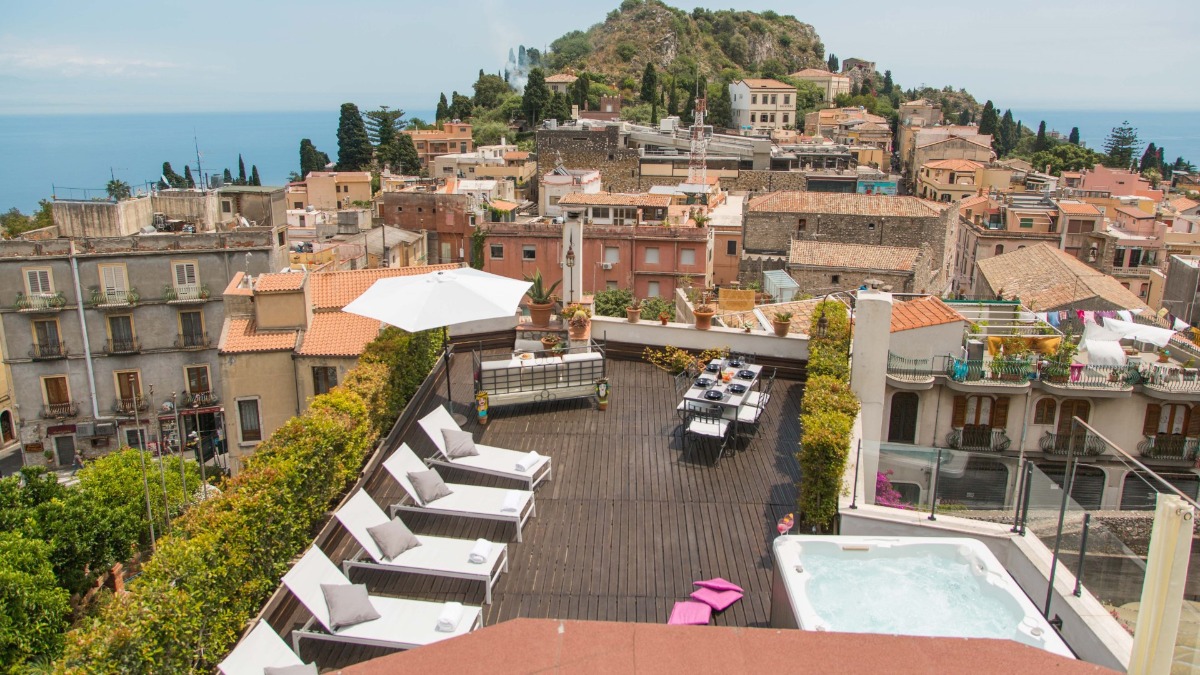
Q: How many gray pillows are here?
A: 5